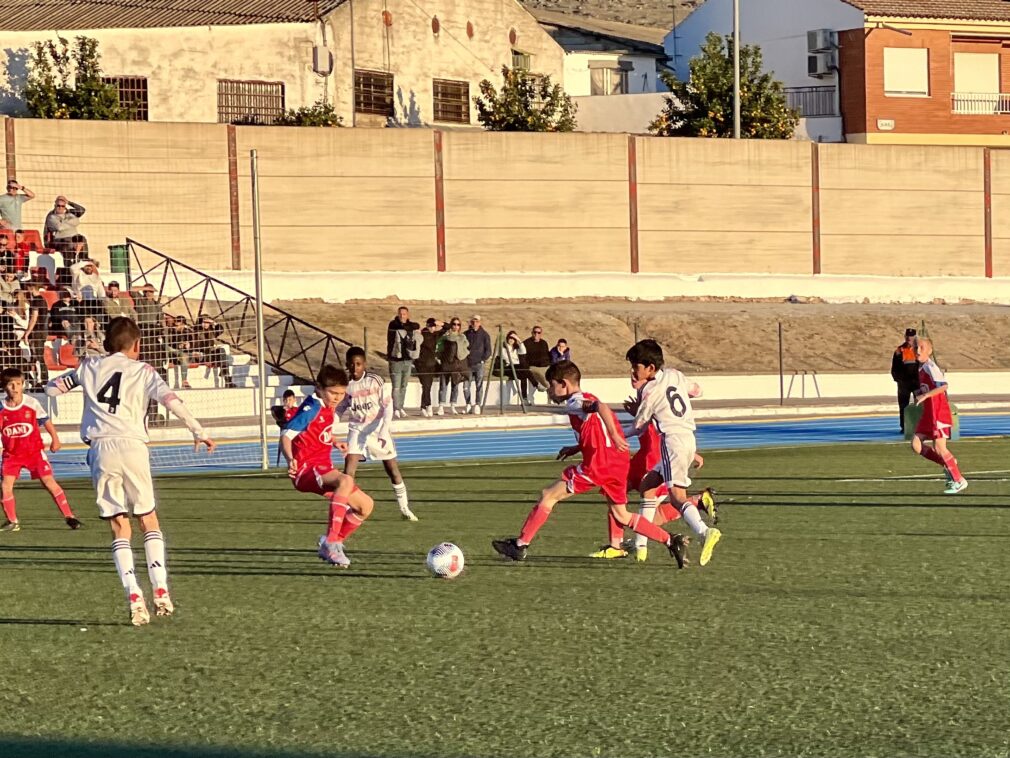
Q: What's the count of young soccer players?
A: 8